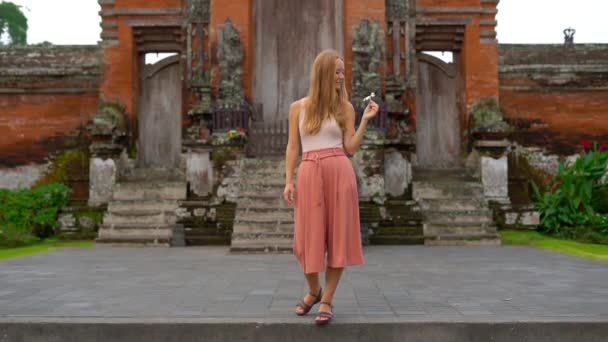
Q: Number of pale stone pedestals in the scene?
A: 4